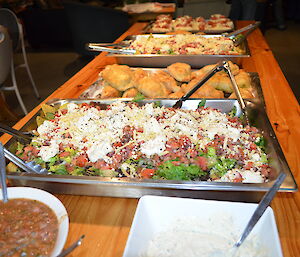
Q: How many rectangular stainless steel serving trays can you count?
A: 4